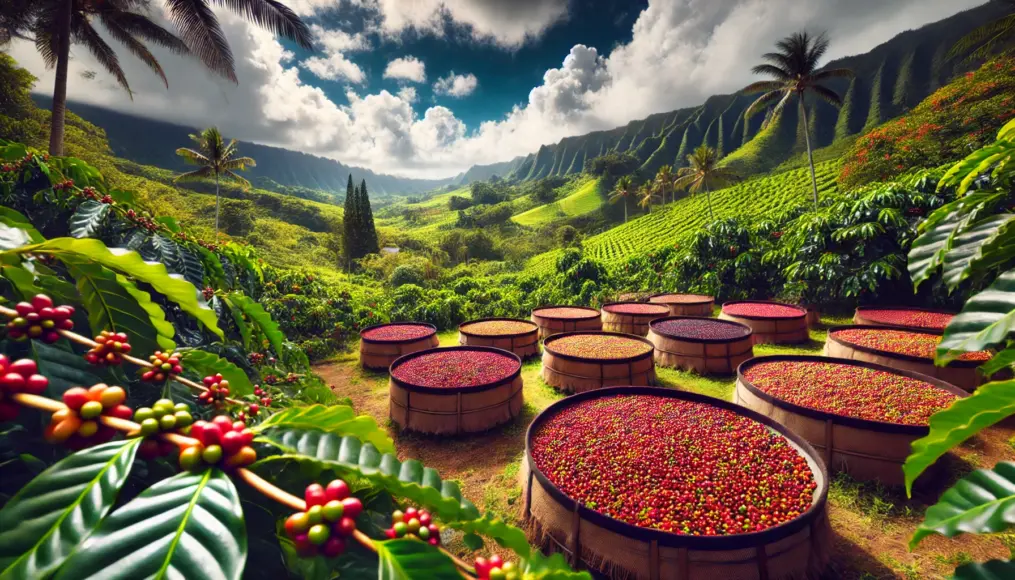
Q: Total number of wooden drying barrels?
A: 13